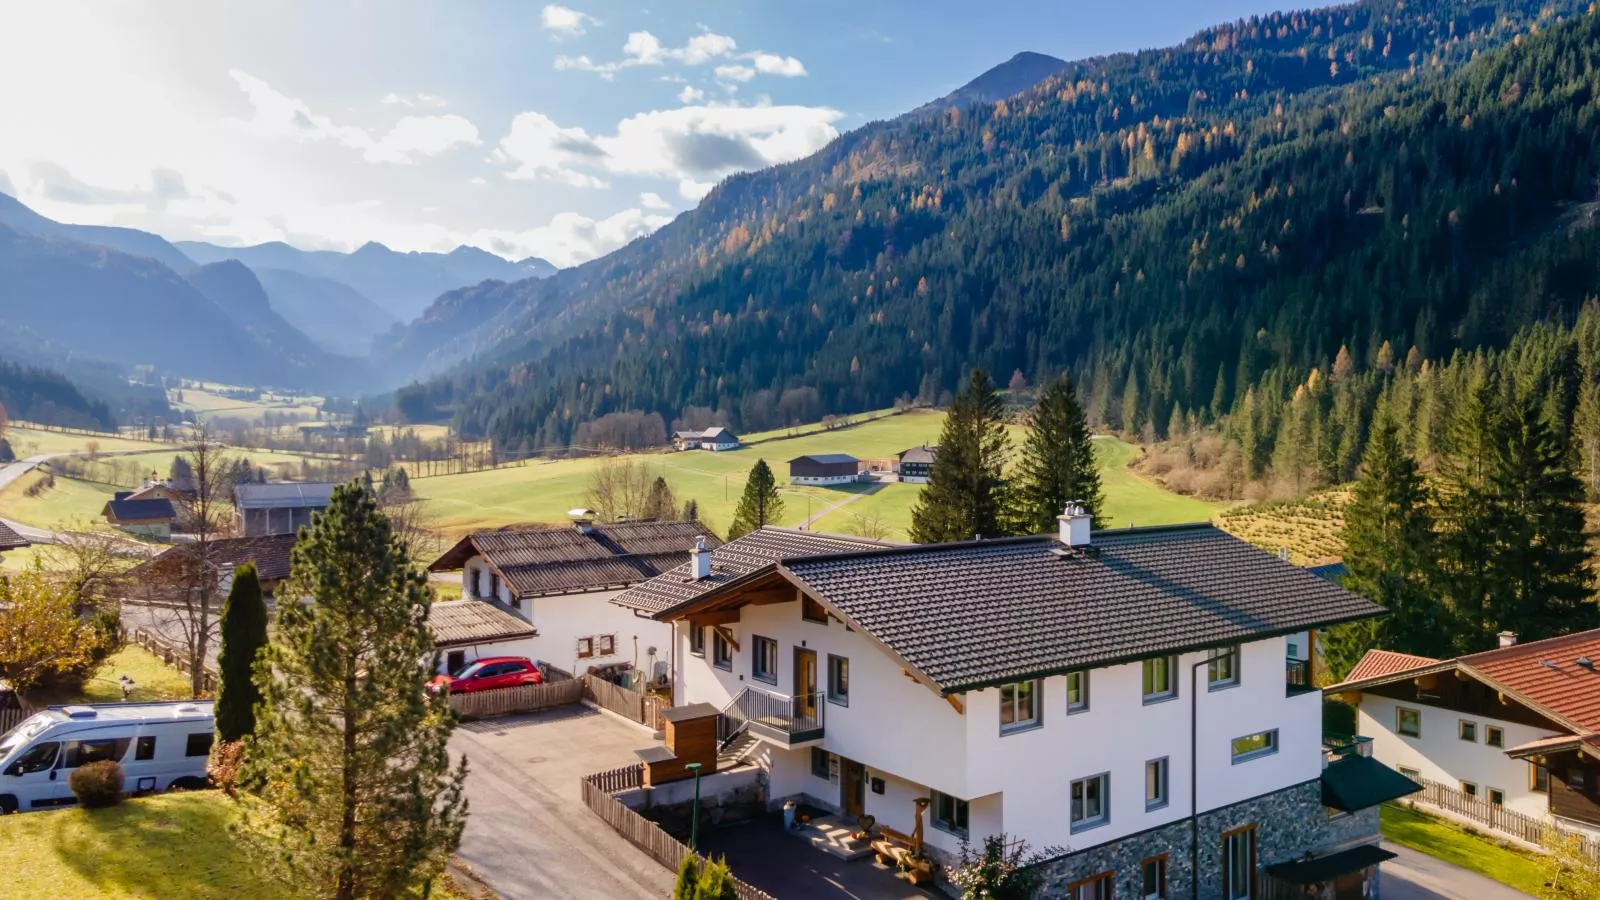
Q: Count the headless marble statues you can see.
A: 0